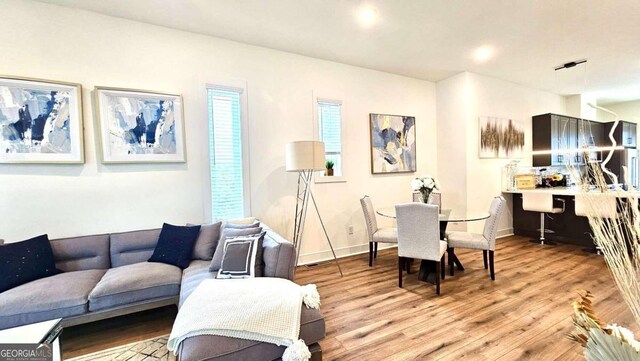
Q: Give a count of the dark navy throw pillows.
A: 2